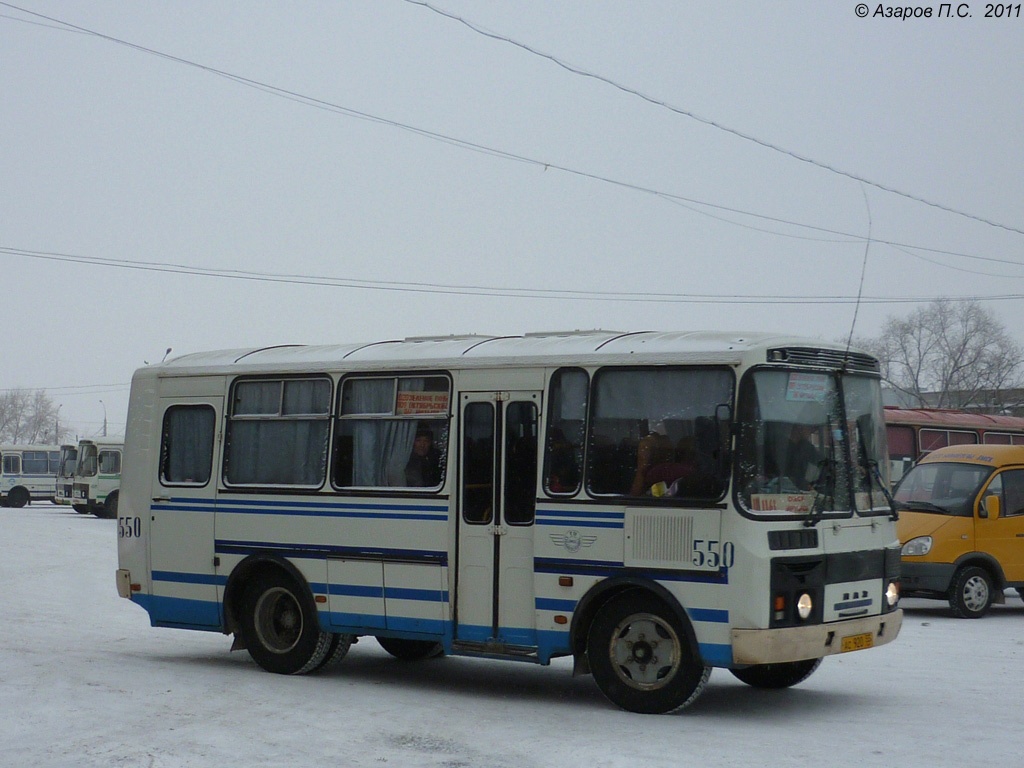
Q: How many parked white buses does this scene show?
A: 3